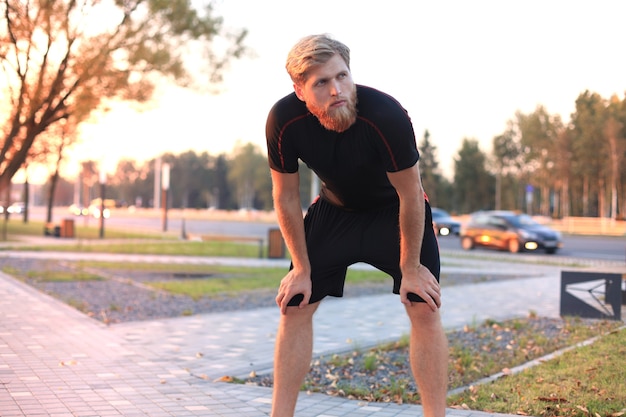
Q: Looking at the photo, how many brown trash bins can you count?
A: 2